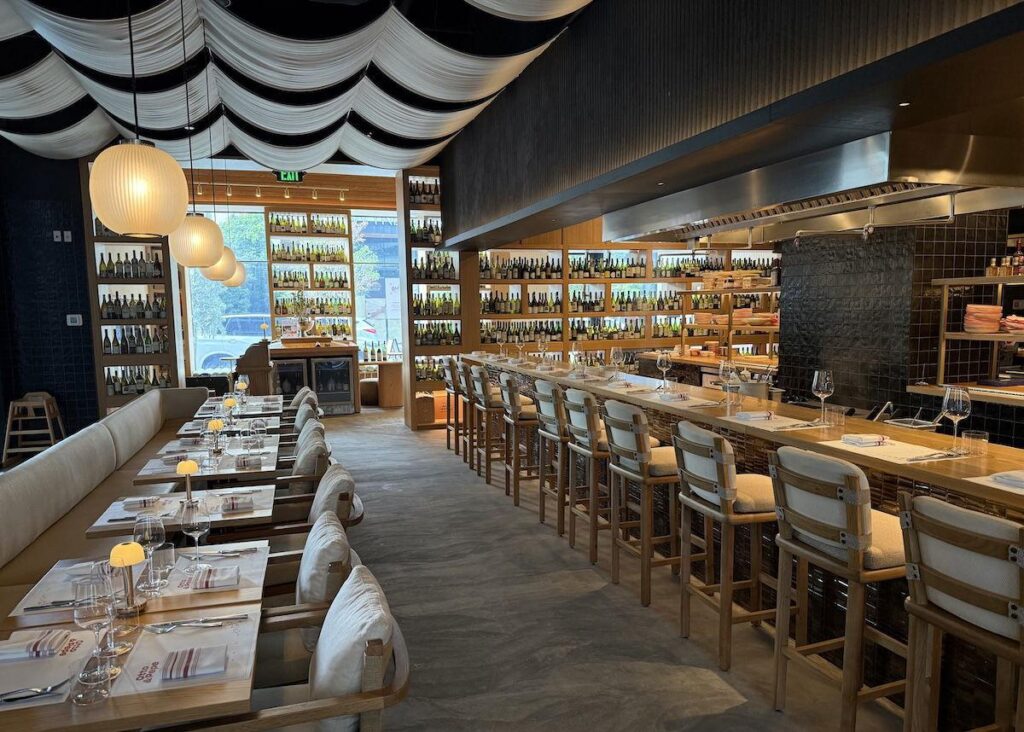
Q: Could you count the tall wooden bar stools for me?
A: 10